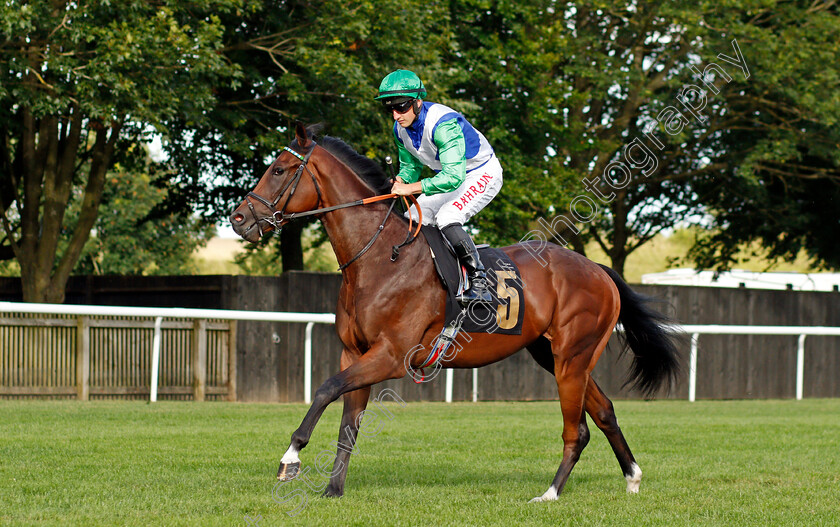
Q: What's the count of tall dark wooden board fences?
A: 1